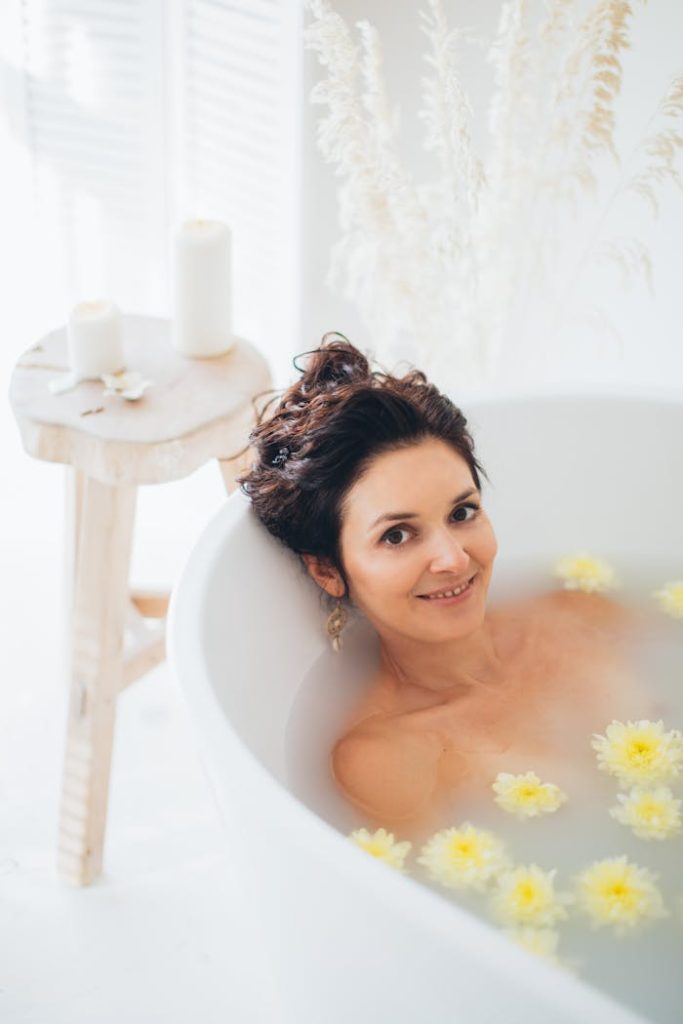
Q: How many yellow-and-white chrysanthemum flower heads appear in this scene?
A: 10